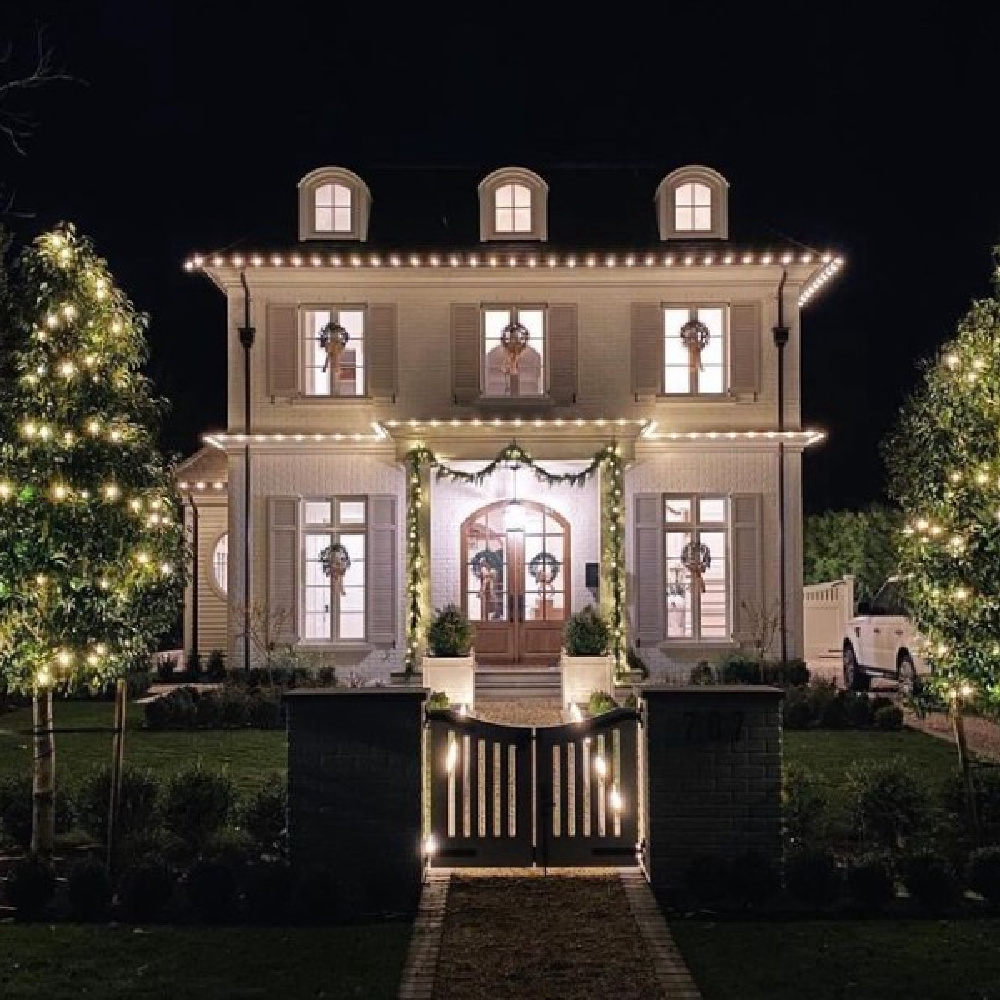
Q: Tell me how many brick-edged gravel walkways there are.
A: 1